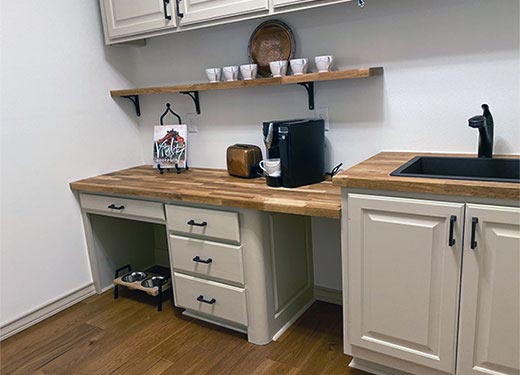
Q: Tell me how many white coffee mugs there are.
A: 7